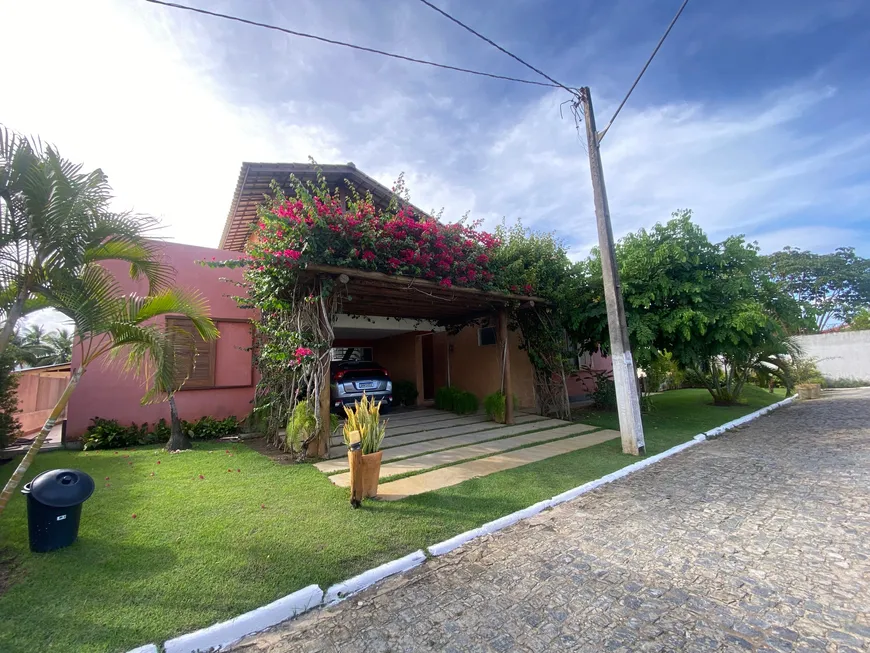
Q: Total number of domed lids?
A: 1